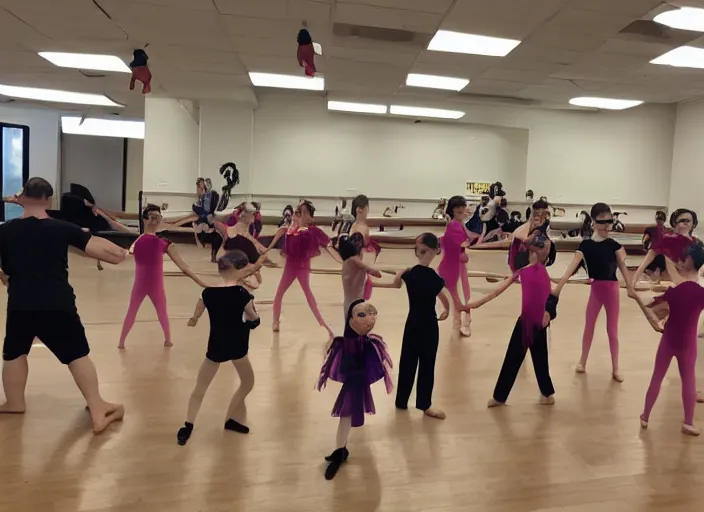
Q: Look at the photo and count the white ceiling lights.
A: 11